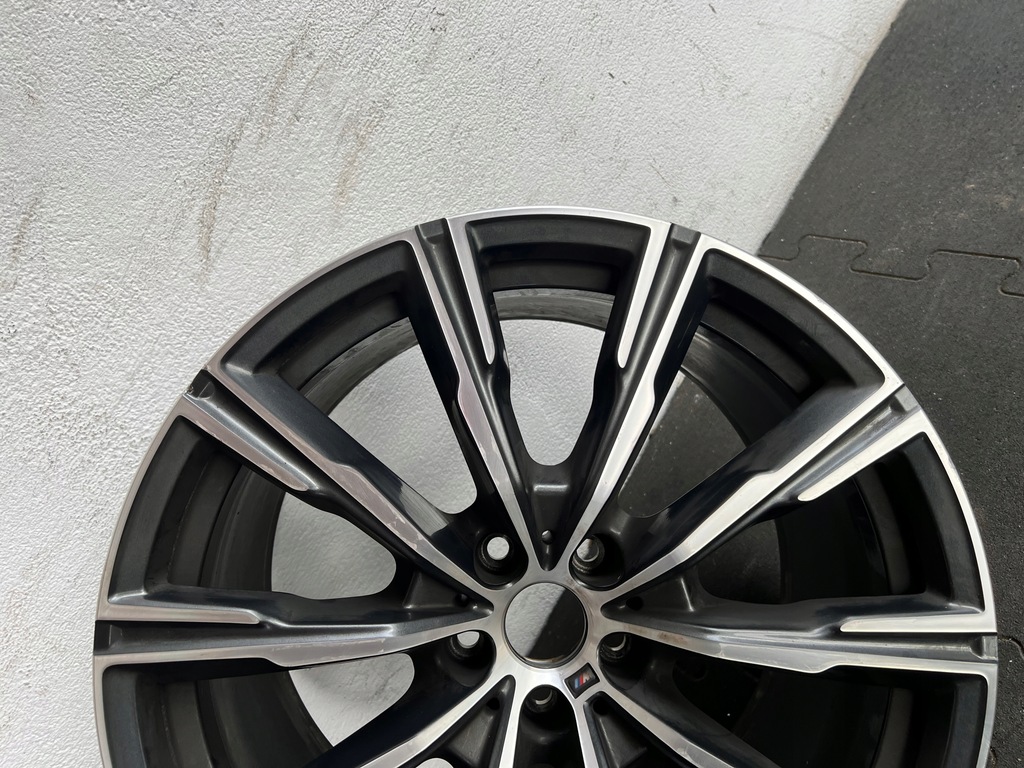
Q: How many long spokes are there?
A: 10